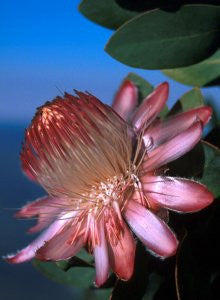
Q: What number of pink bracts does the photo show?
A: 12